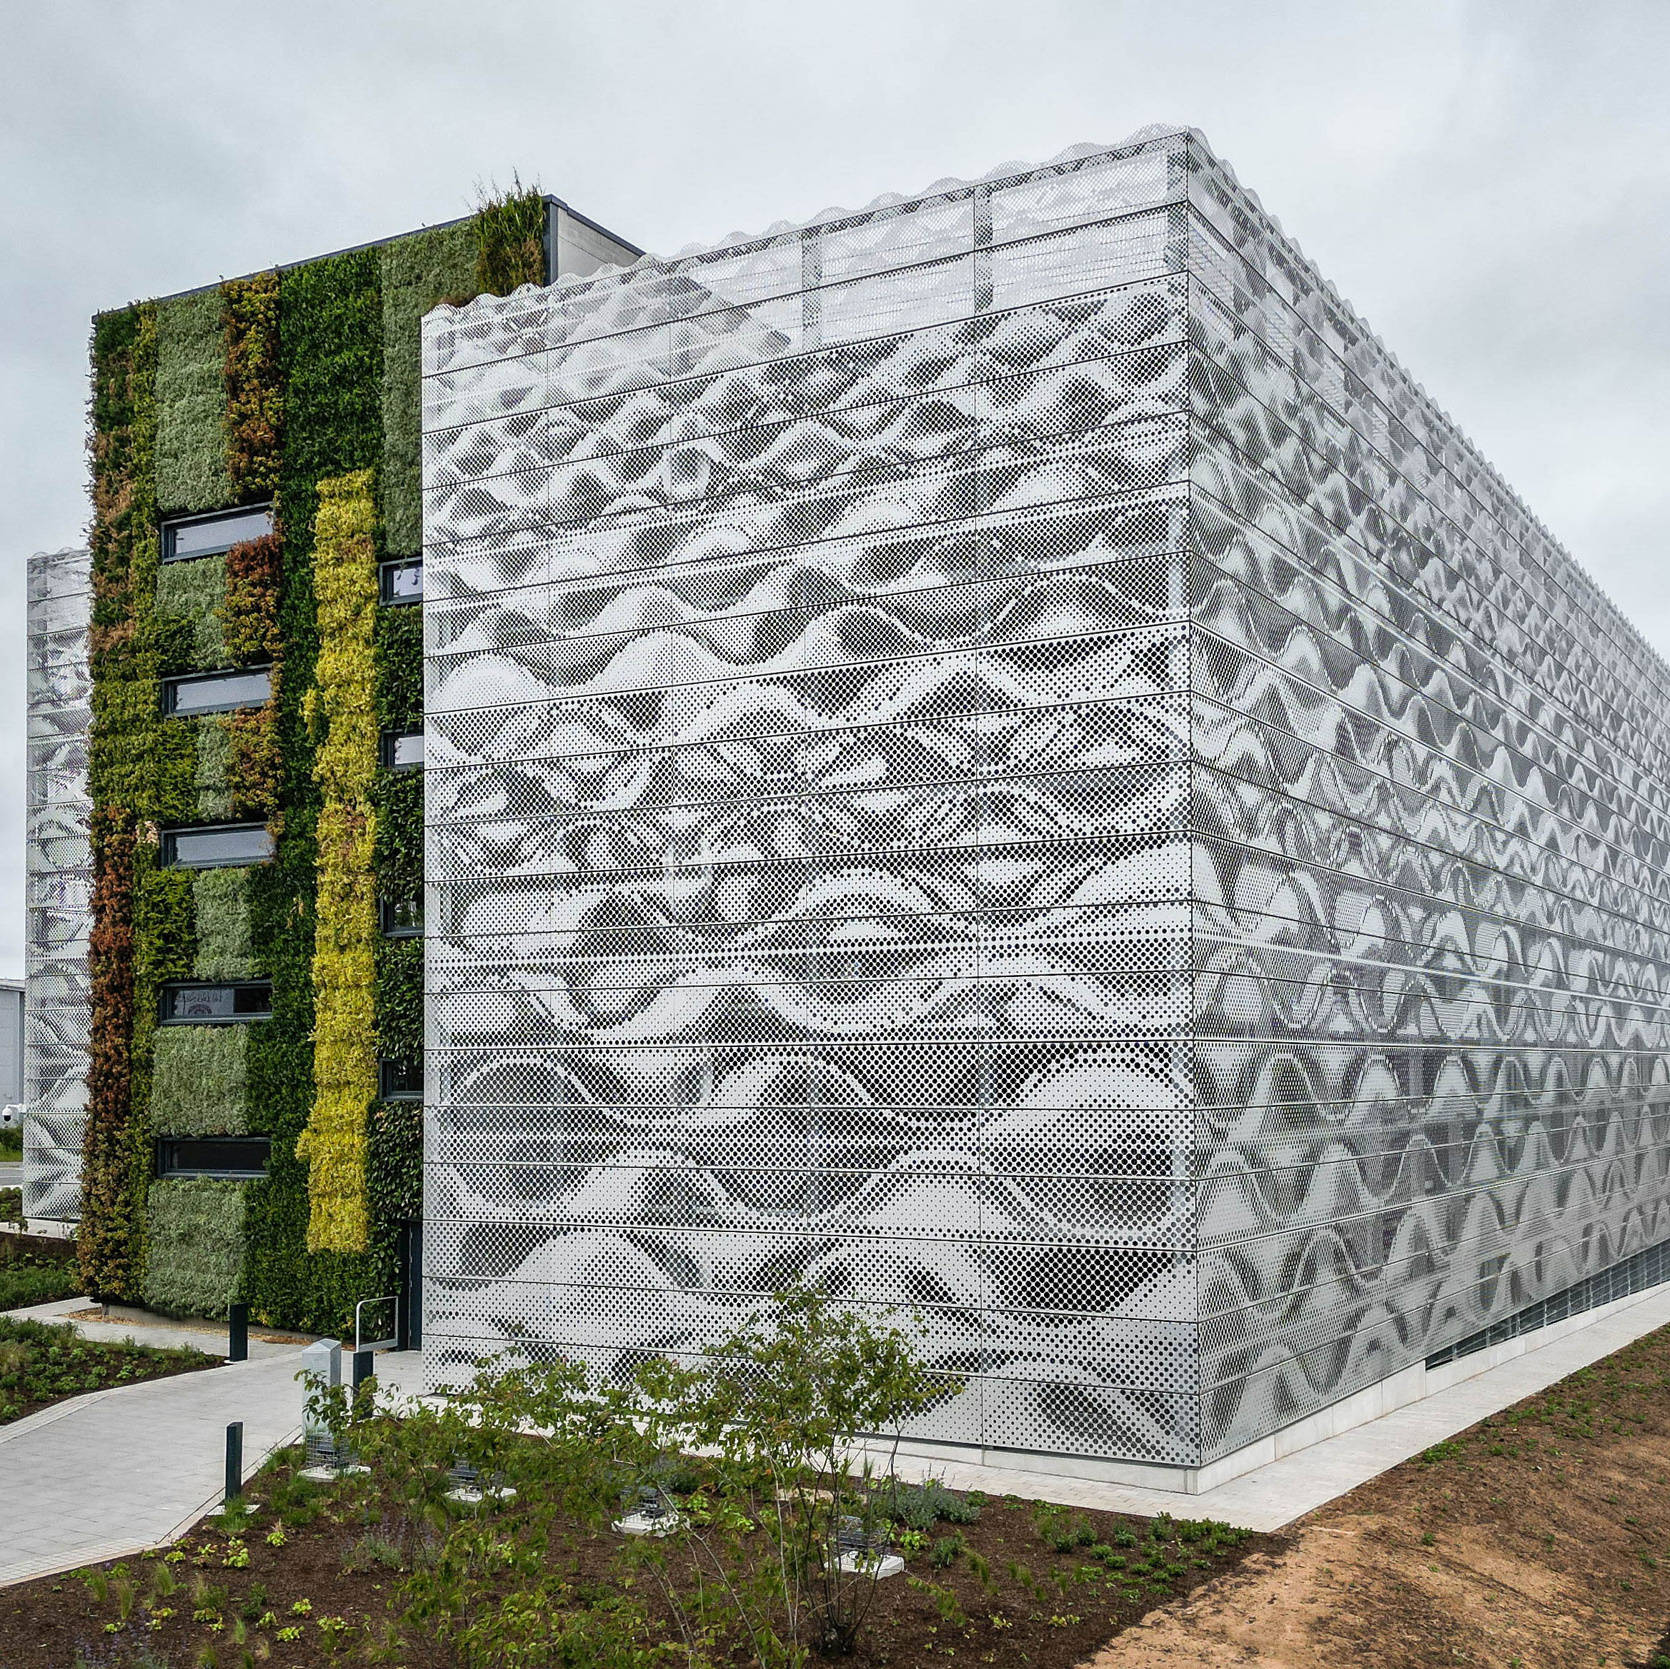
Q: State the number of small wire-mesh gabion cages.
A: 4